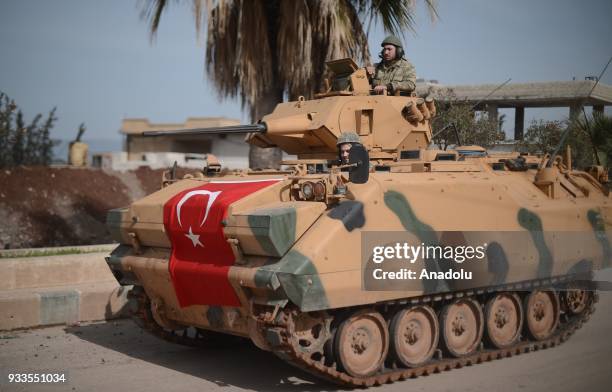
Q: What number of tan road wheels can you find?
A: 5